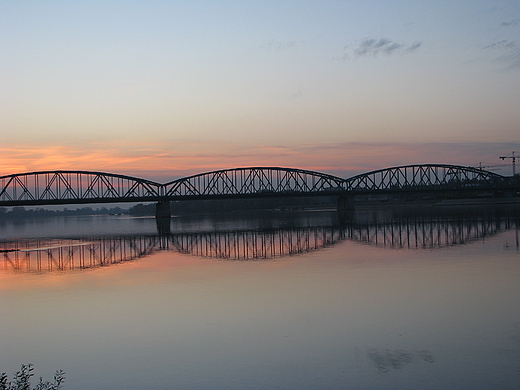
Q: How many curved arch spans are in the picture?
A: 3